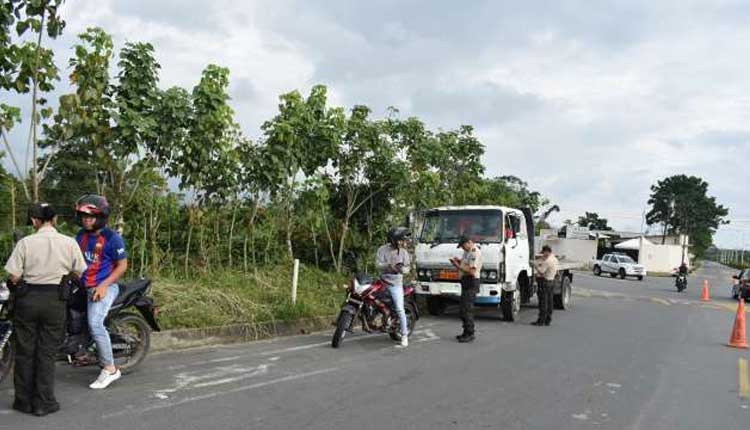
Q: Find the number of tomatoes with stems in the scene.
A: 0